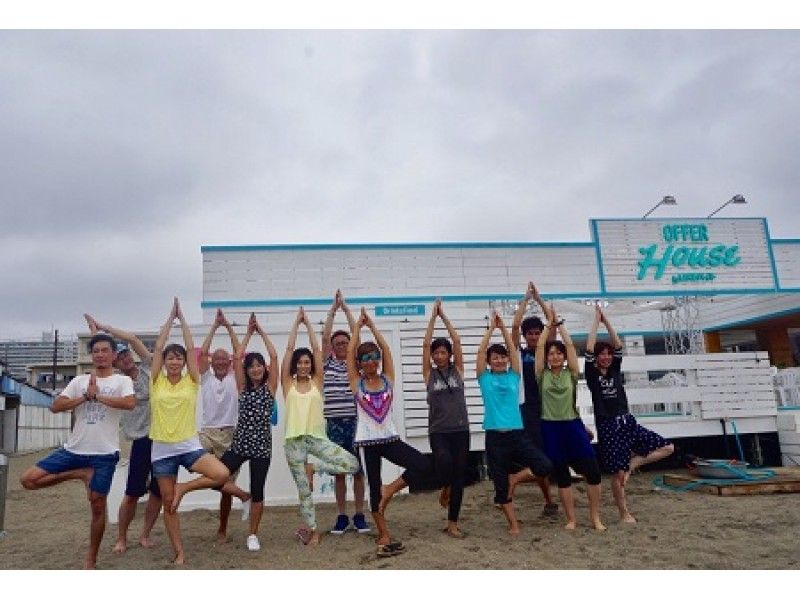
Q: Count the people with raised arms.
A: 12